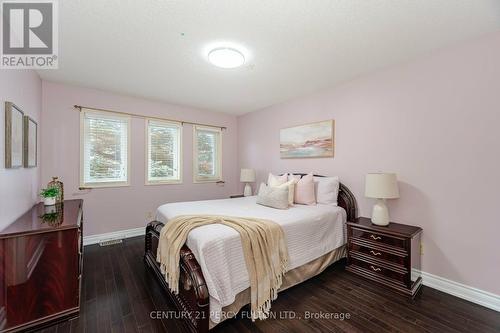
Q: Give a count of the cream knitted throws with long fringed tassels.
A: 1